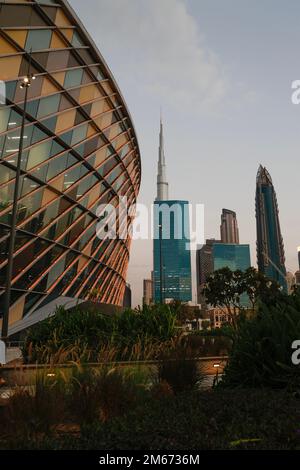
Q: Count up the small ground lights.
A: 2